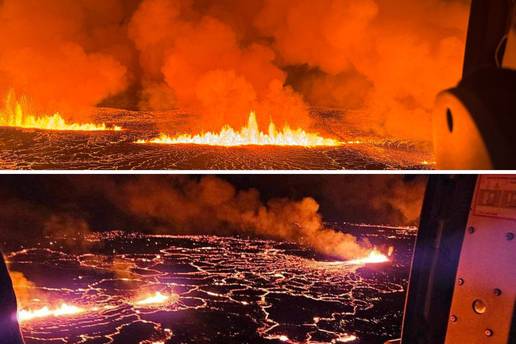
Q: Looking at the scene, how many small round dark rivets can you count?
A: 6